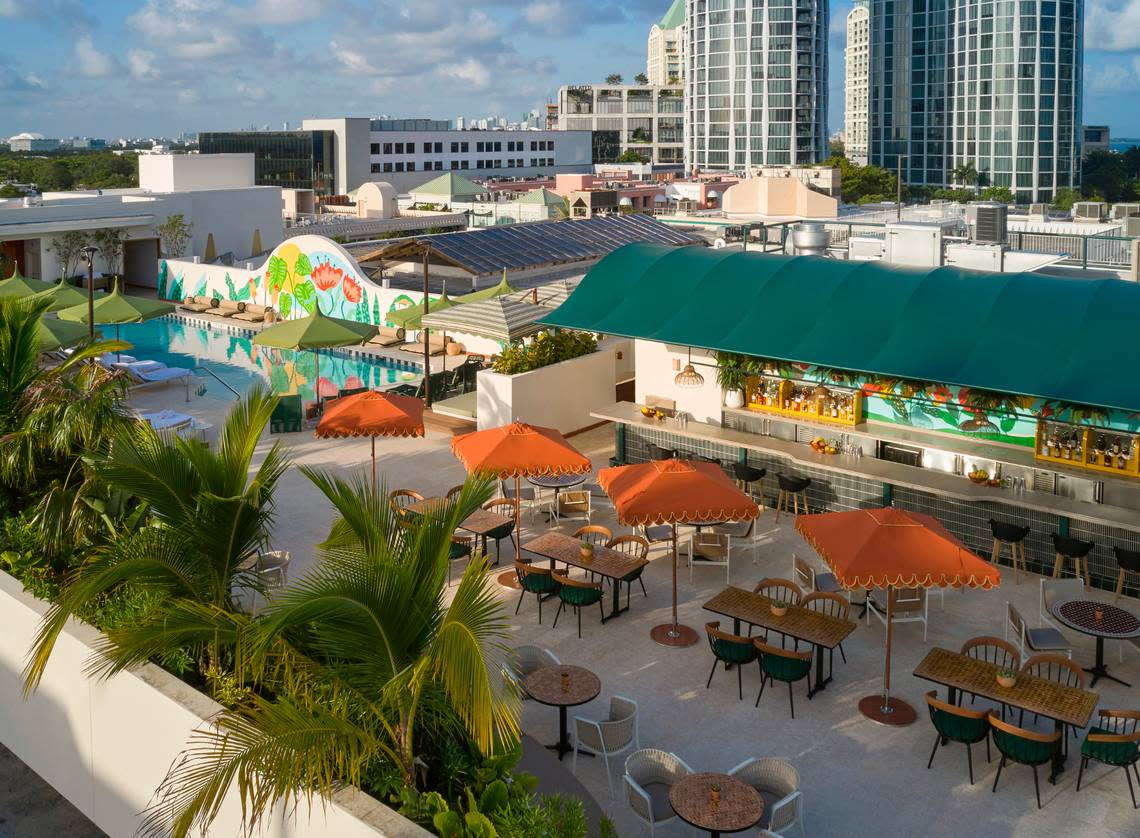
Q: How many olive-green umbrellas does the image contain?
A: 7